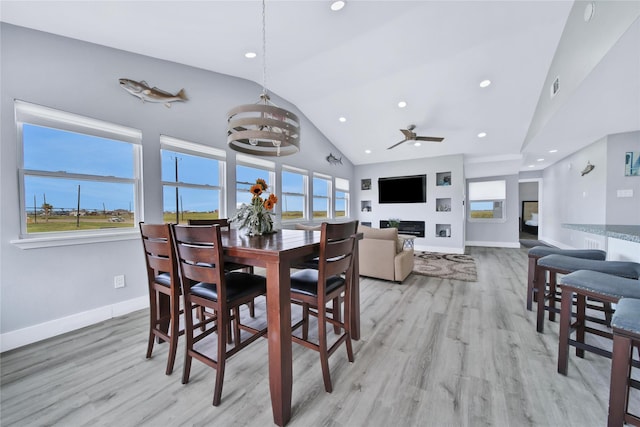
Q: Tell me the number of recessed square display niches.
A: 6